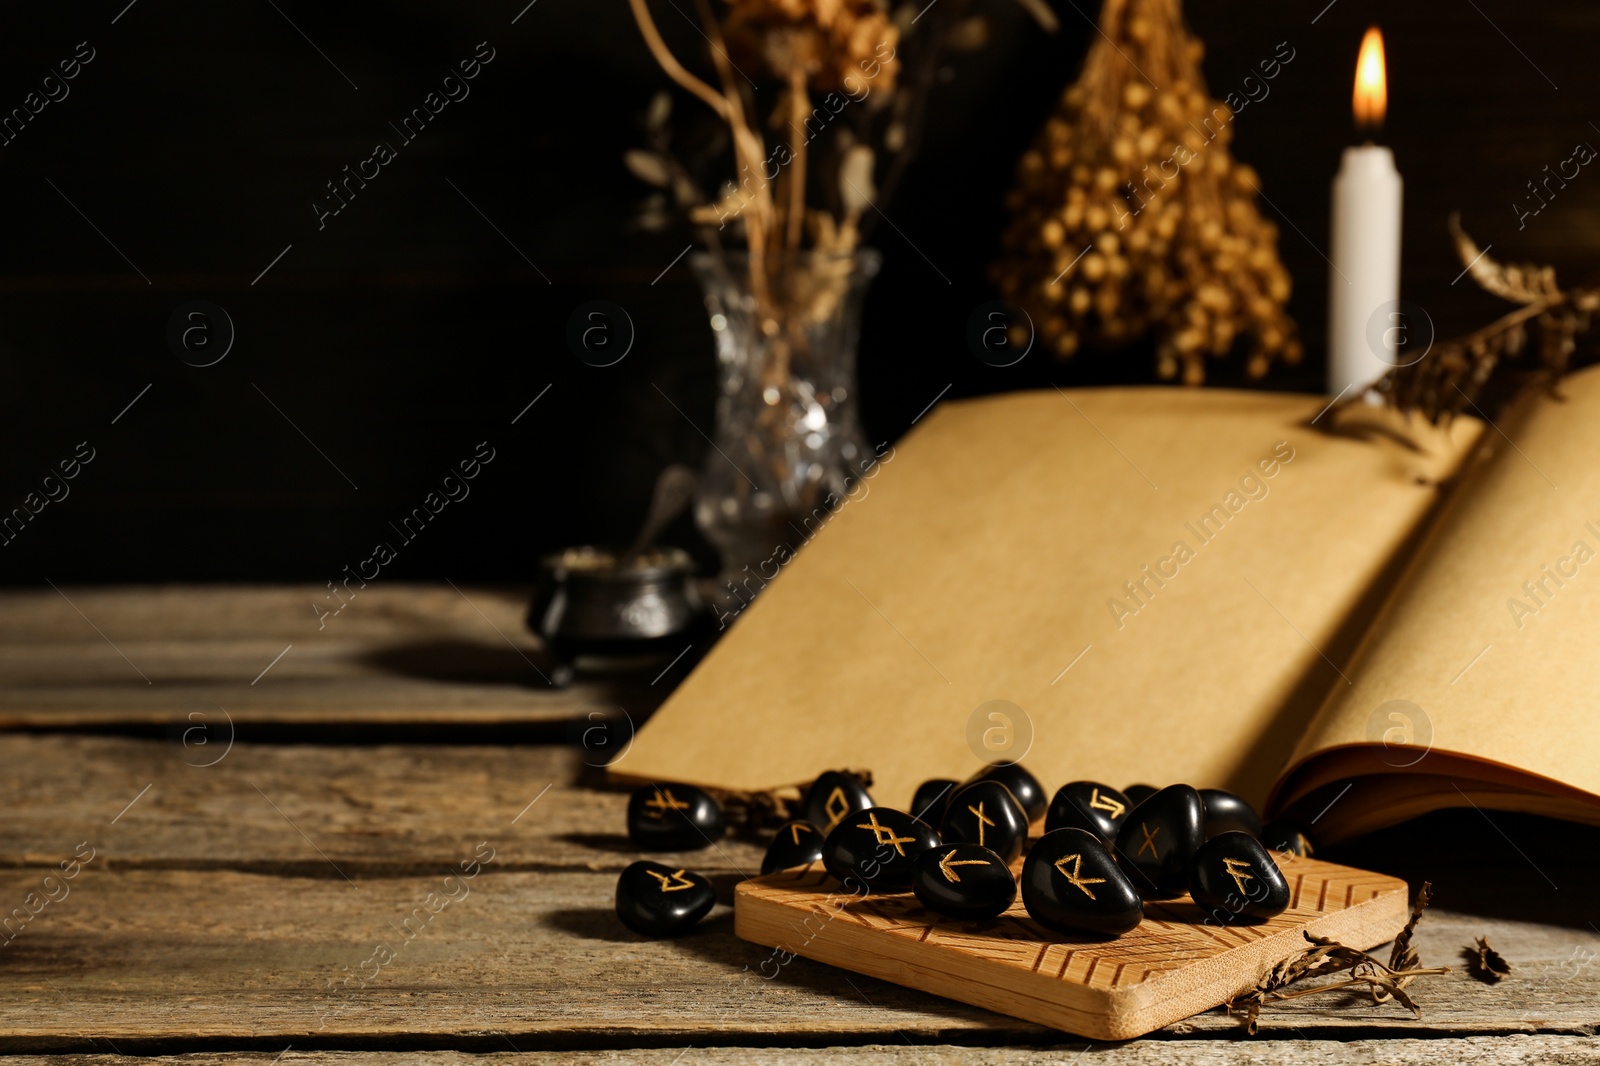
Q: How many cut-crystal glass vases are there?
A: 1